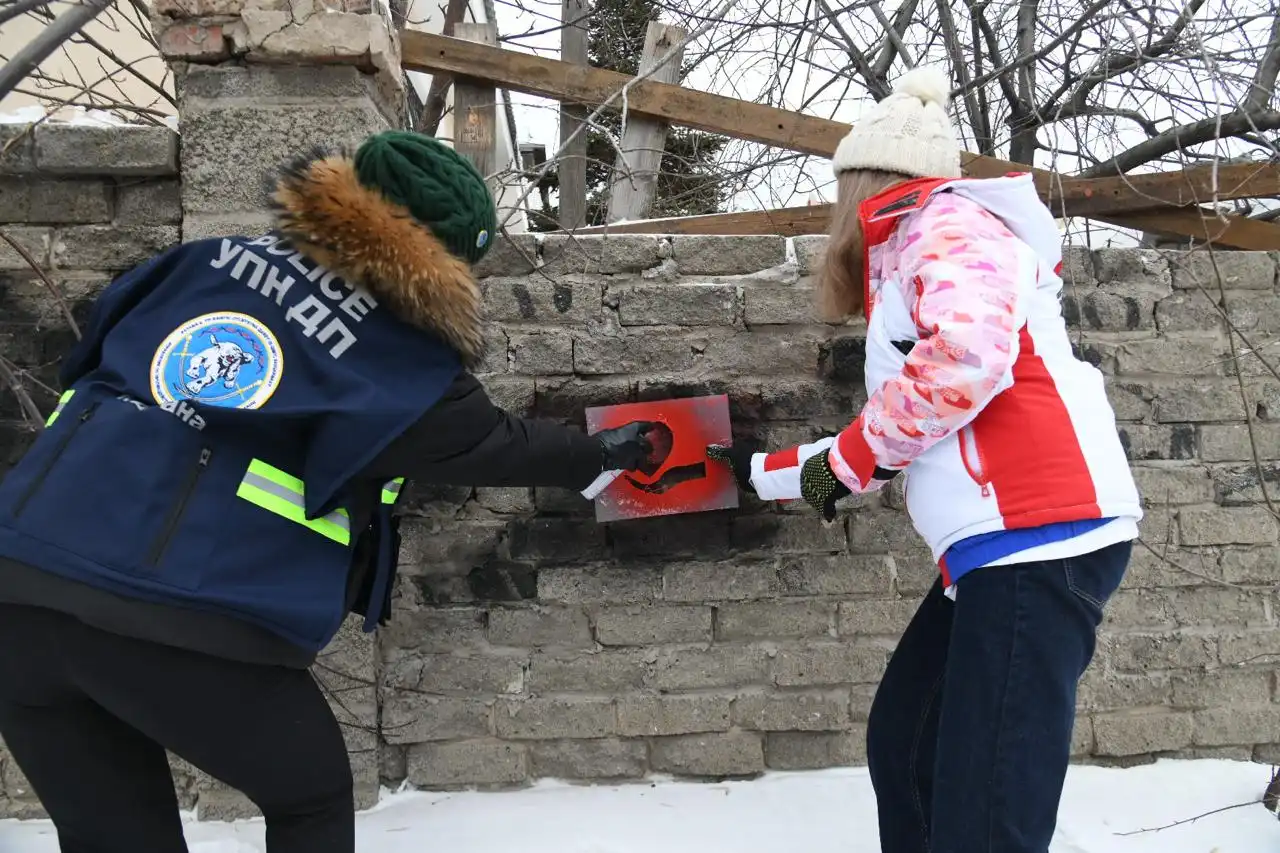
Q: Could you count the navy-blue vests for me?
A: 1